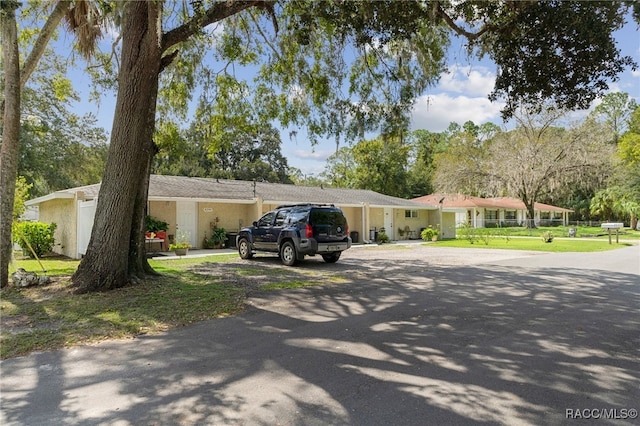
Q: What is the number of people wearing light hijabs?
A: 0